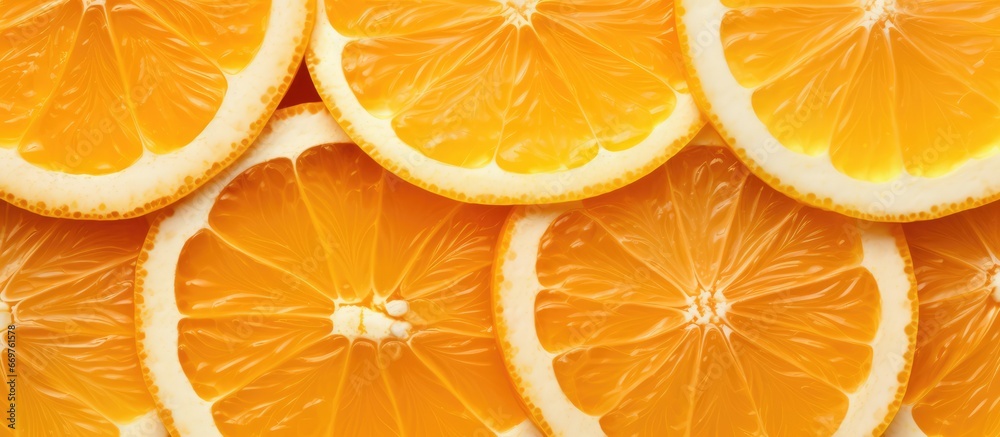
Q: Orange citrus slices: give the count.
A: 7